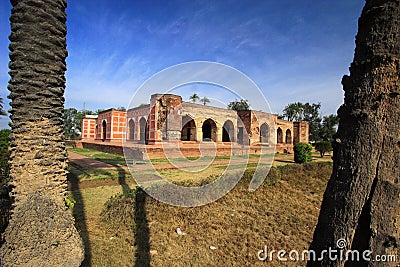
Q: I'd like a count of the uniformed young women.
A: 0